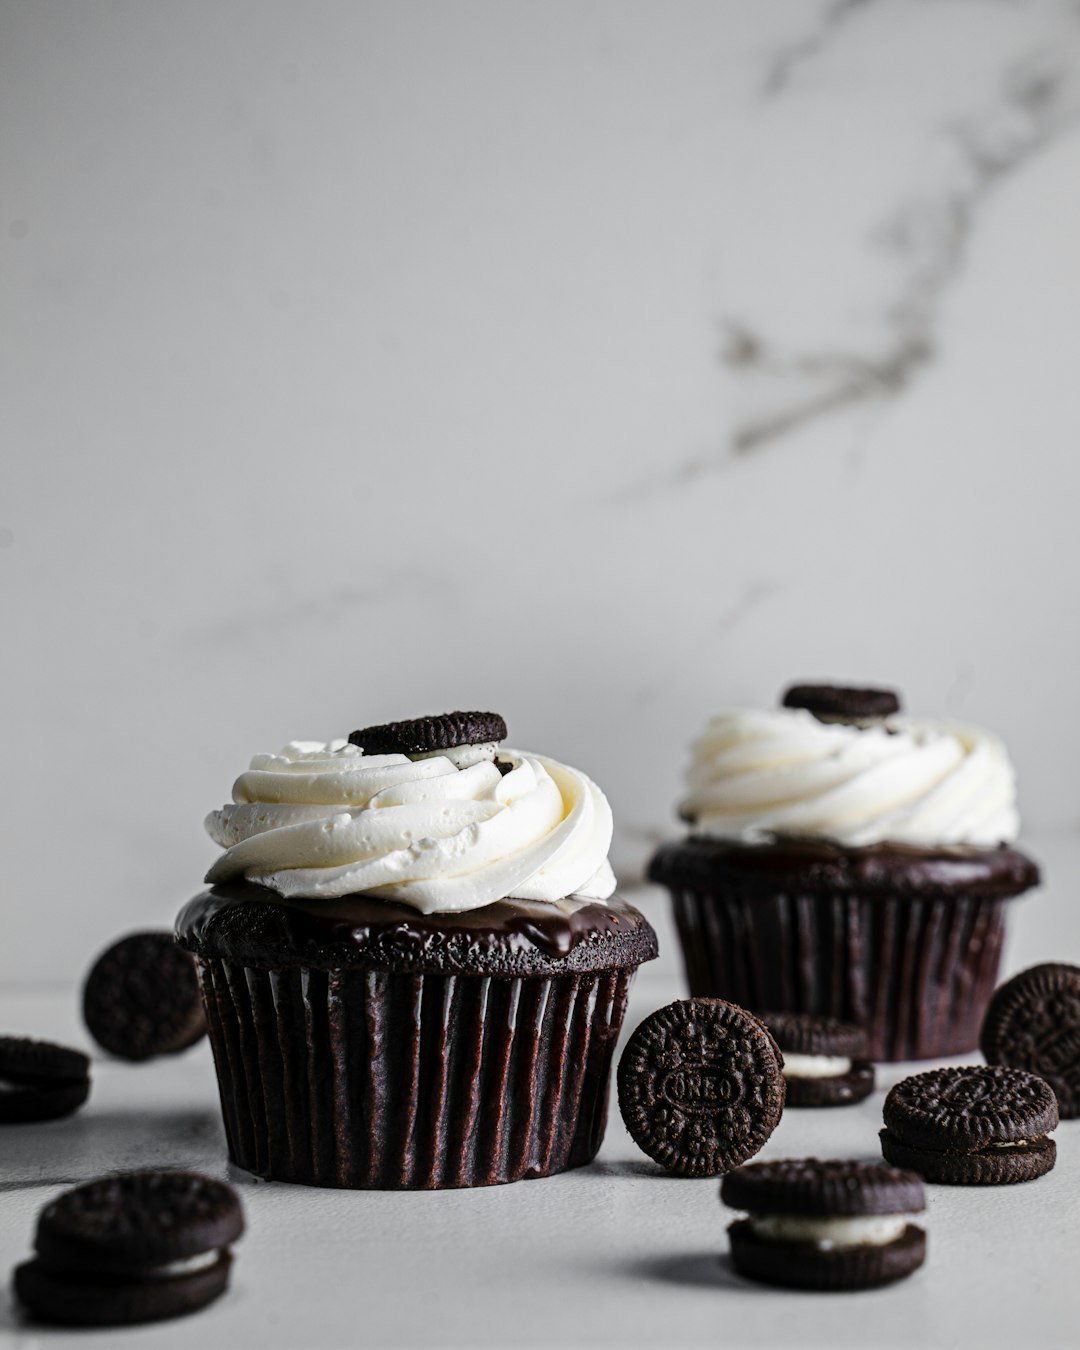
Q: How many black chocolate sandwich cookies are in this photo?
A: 10